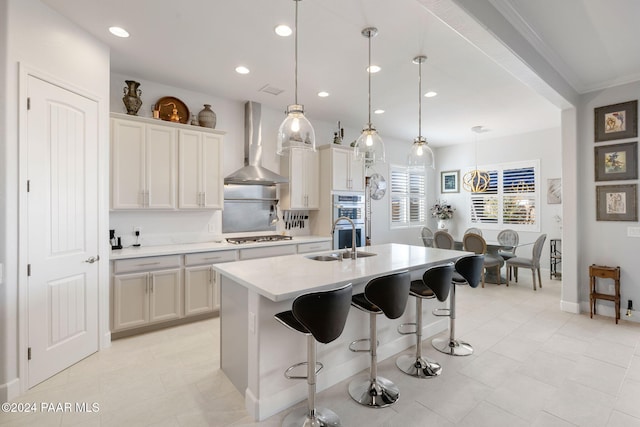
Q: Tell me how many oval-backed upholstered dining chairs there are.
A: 6